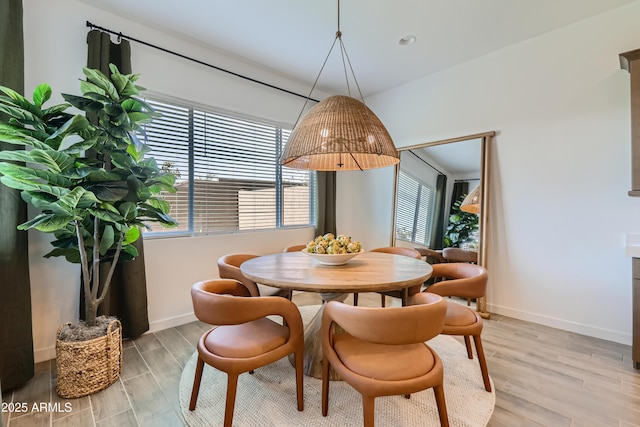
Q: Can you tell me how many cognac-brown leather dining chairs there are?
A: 6